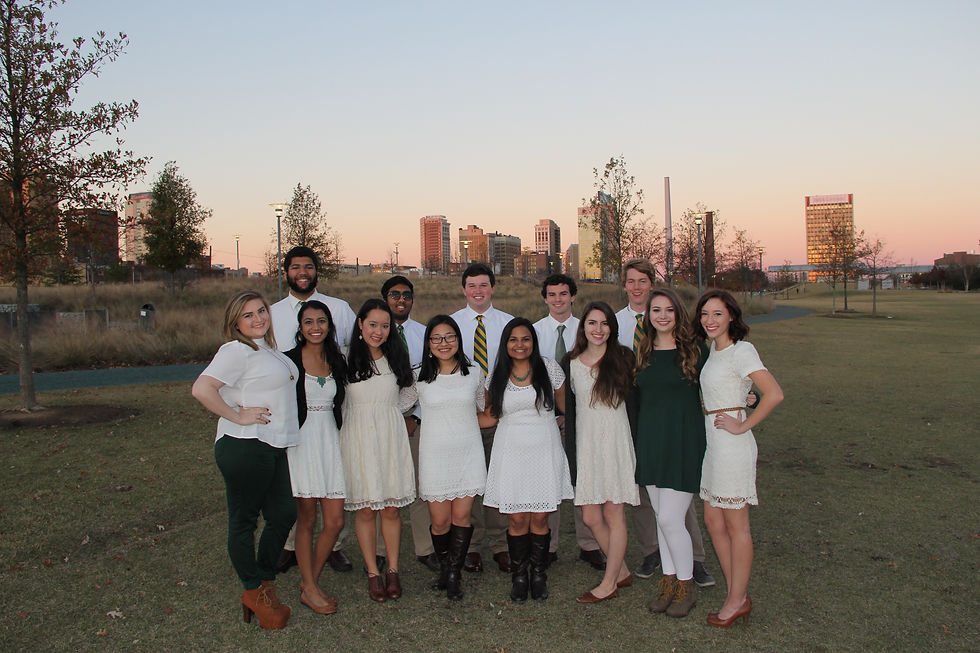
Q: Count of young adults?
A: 13